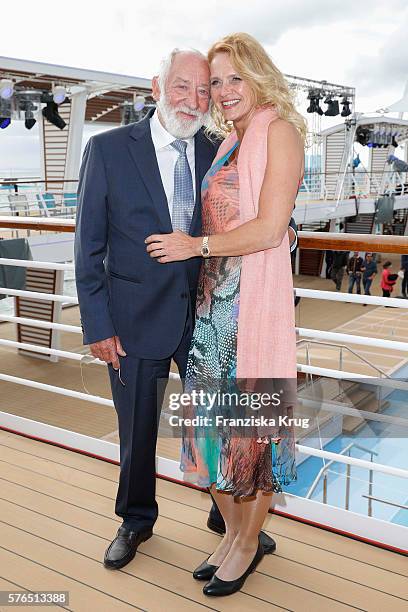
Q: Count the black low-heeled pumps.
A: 2